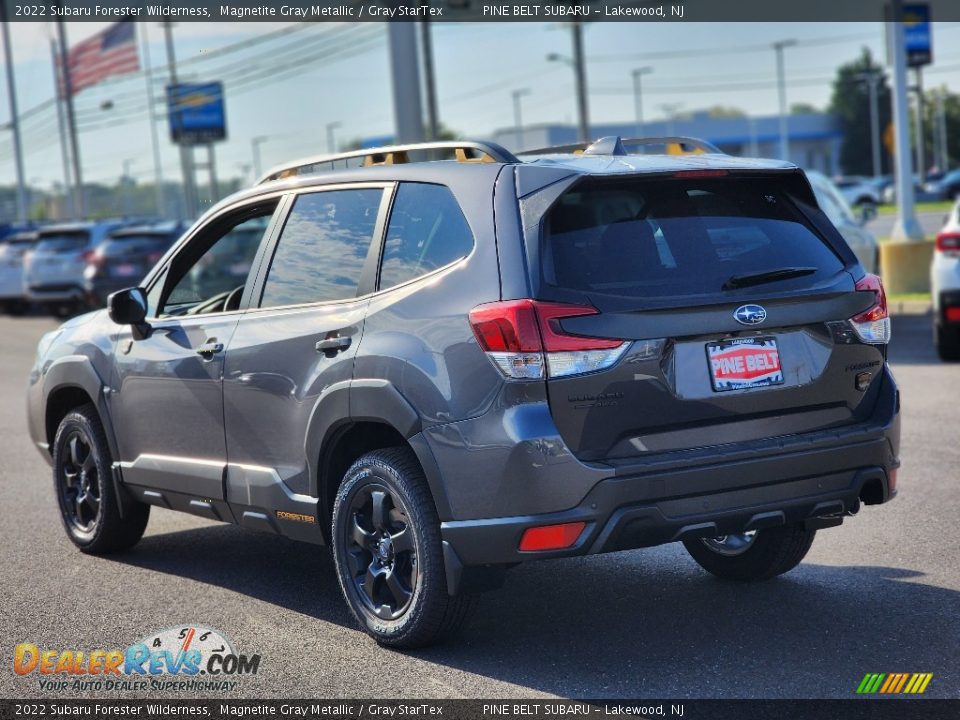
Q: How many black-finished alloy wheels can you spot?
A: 2